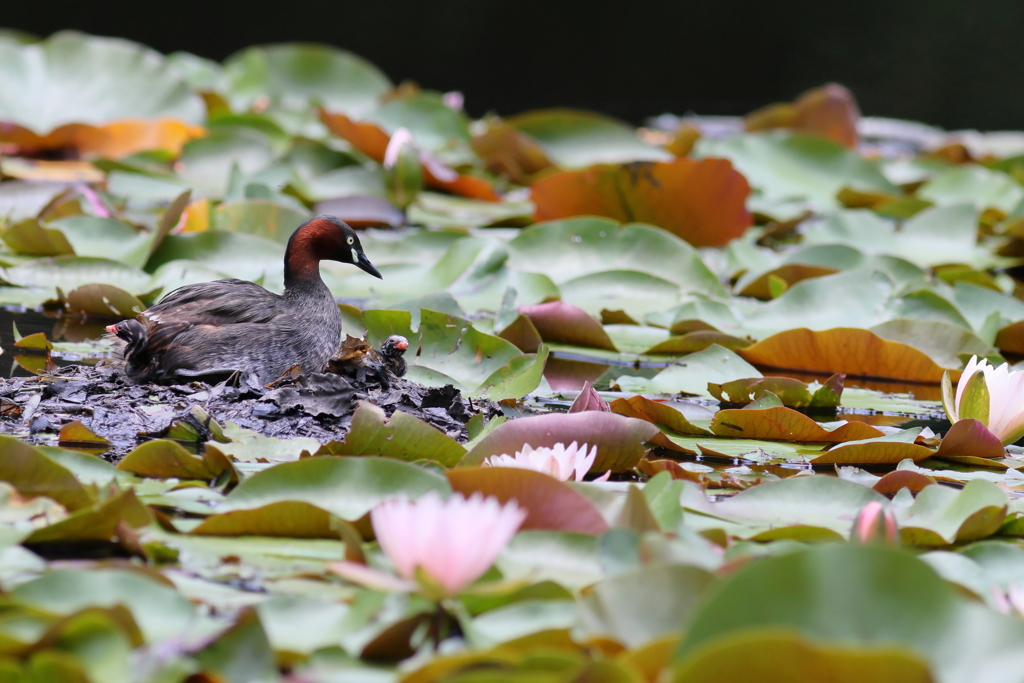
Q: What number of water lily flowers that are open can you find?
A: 3